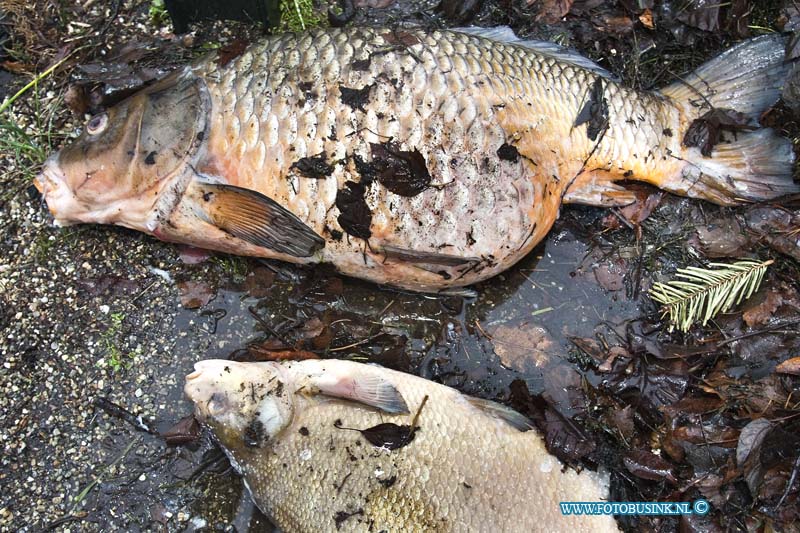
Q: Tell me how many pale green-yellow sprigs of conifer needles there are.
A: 1